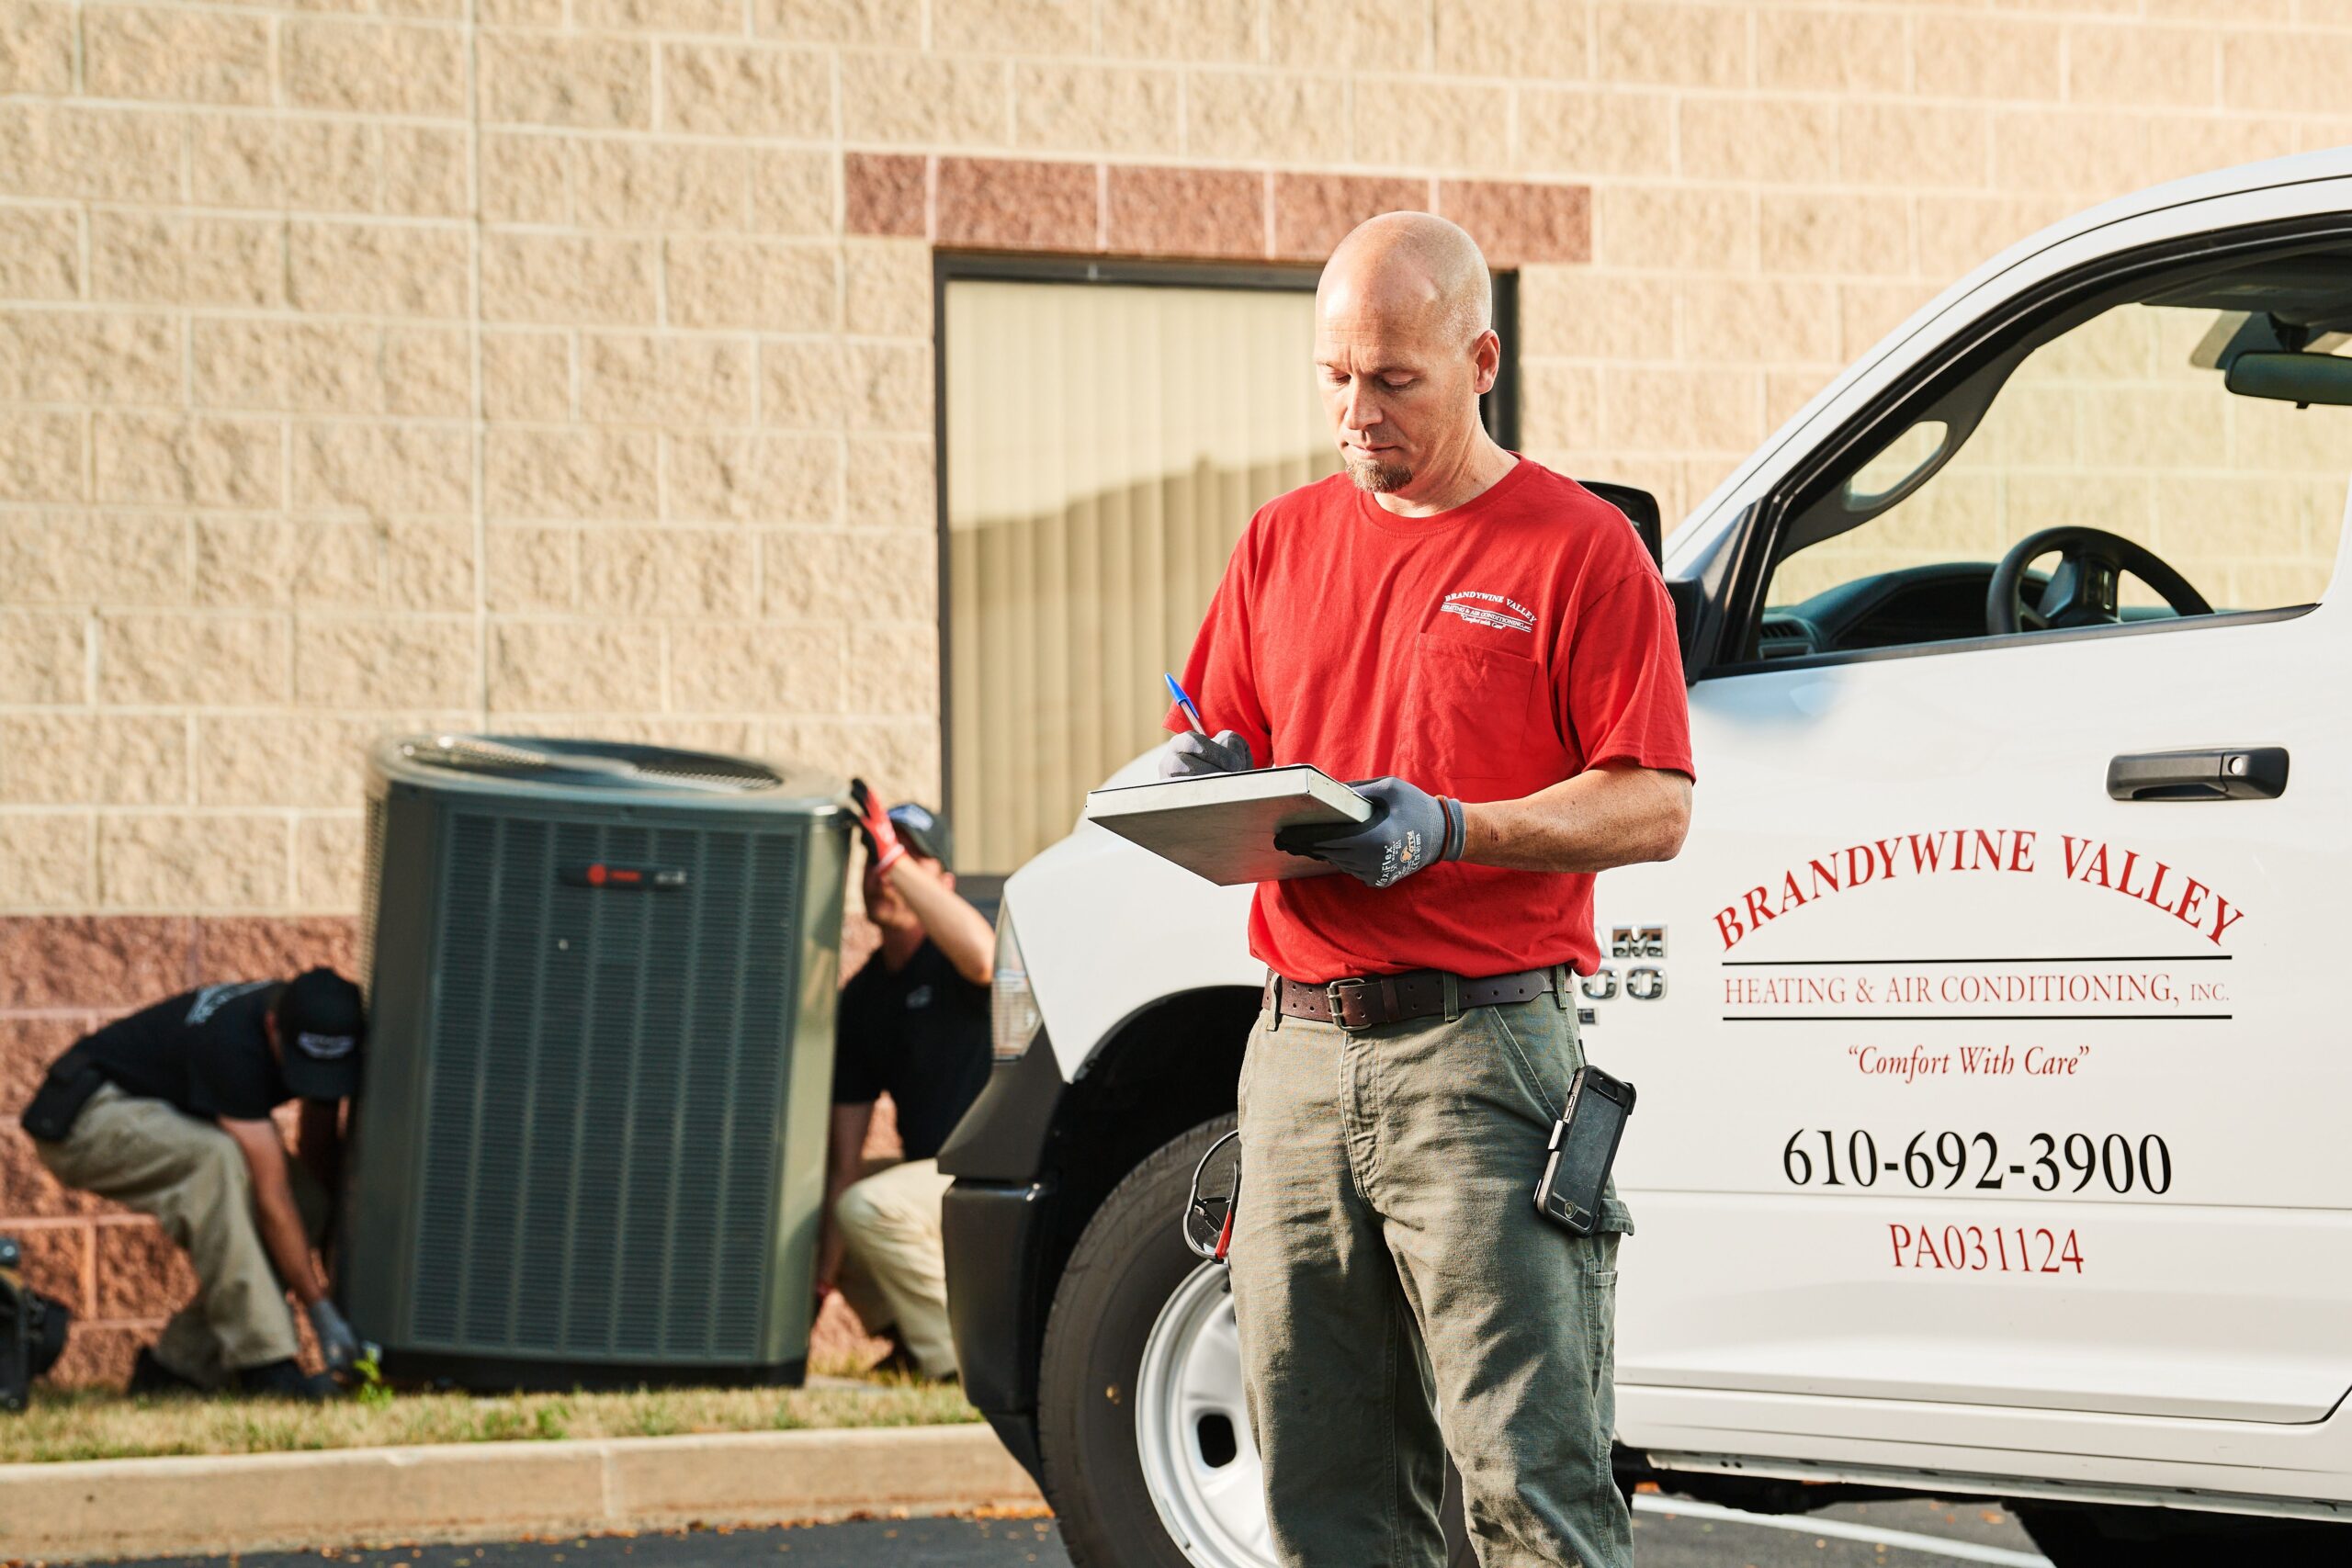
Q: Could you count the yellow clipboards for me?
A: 0